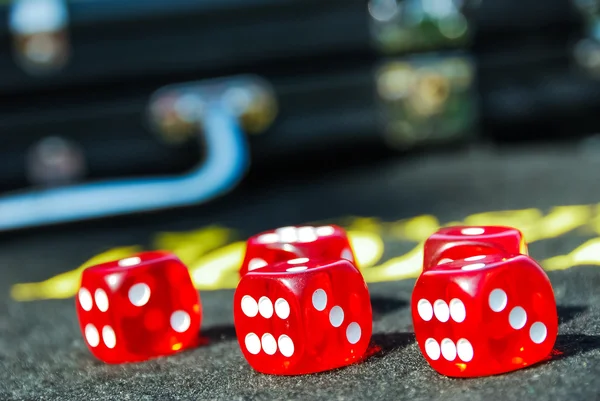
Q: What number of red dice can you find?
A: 5